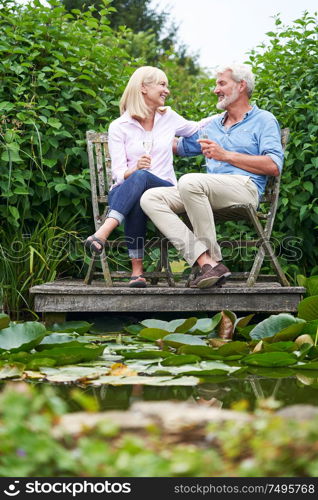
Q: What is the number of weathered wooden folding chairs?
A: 2